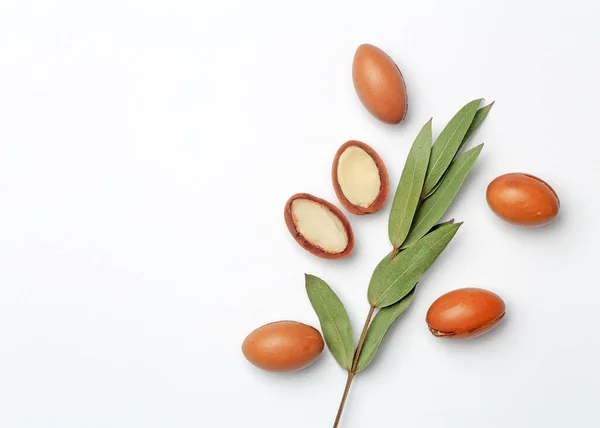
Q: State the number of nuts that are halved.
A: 2